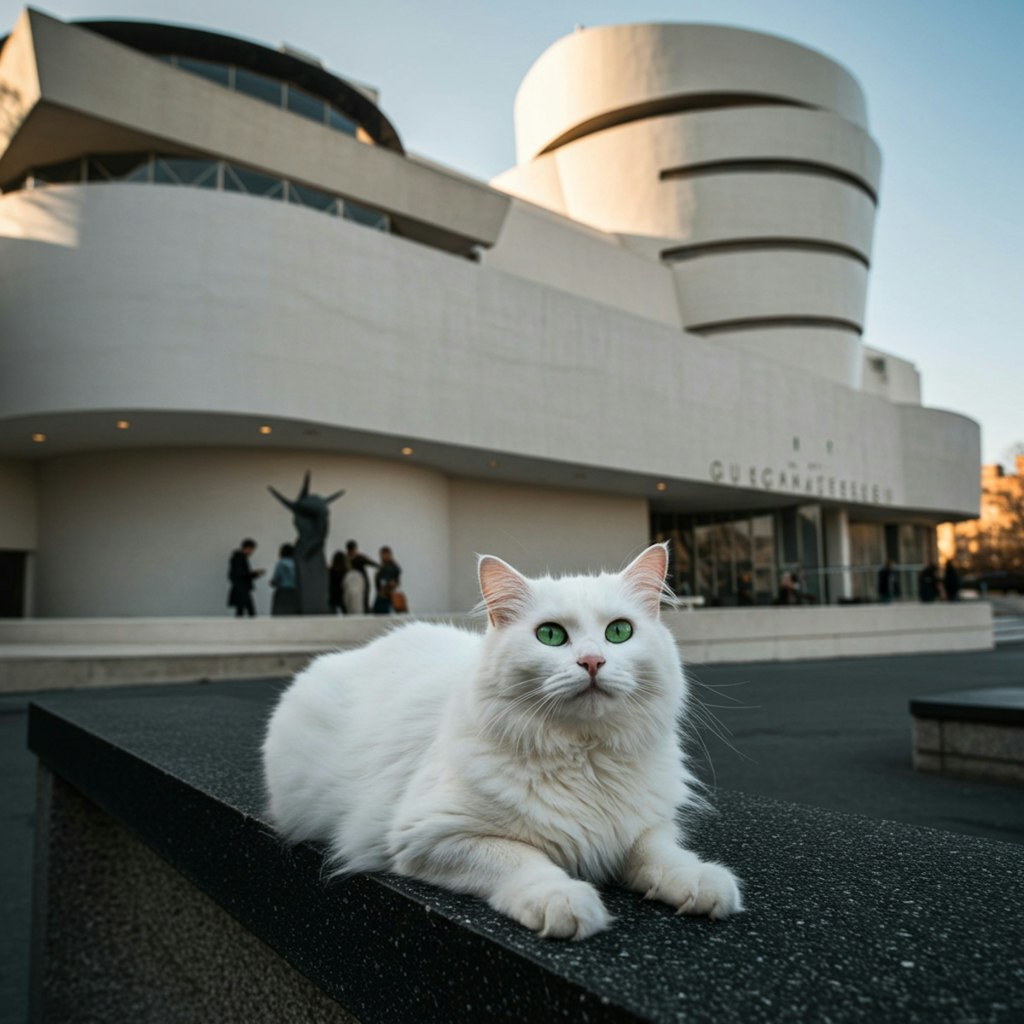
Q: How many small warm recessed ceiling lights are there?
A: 5